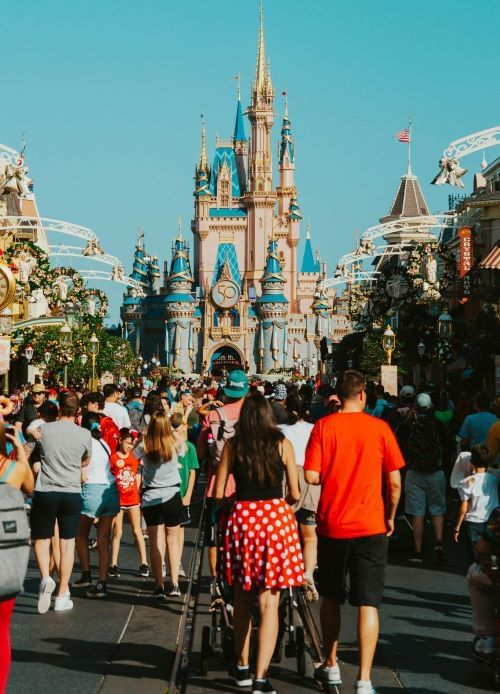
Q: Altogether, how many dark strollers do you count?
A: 1